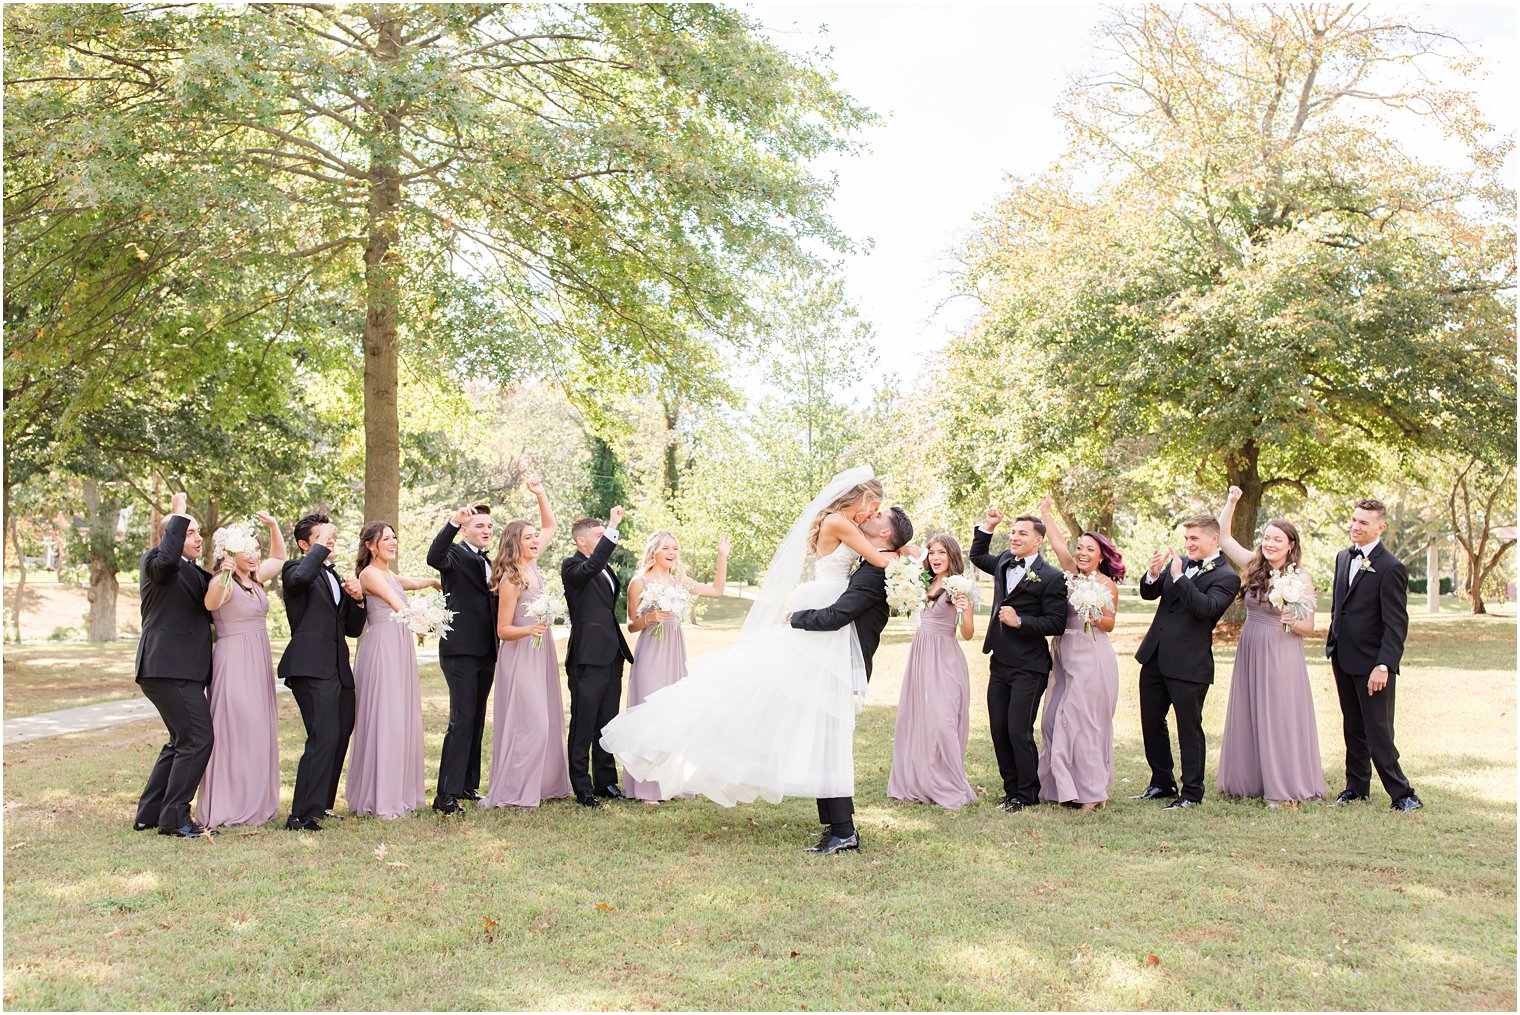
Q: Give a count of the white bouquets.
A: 8